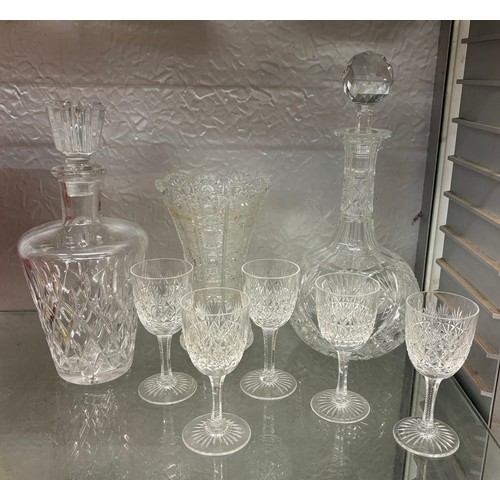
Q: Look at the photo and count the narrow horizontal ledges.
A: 9